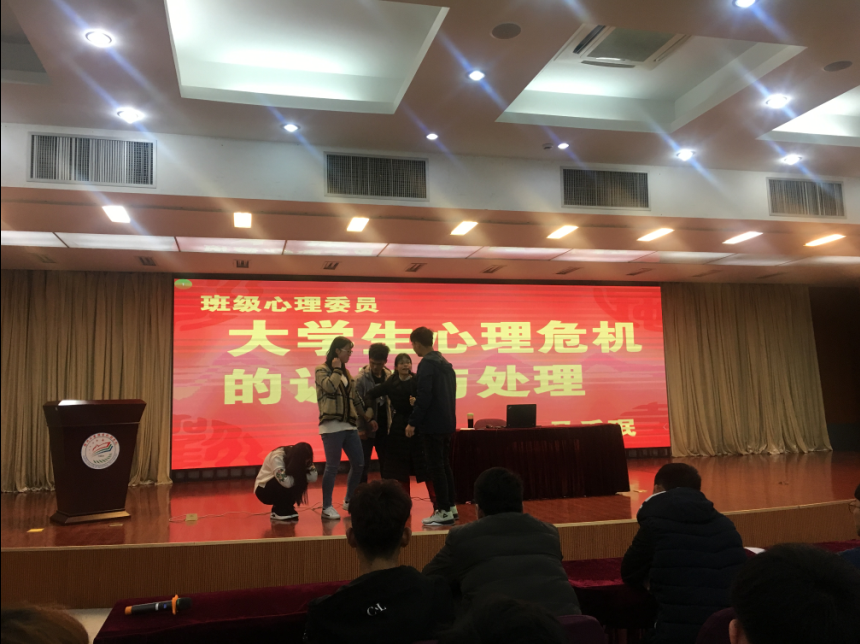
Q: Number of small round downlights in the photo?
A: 10